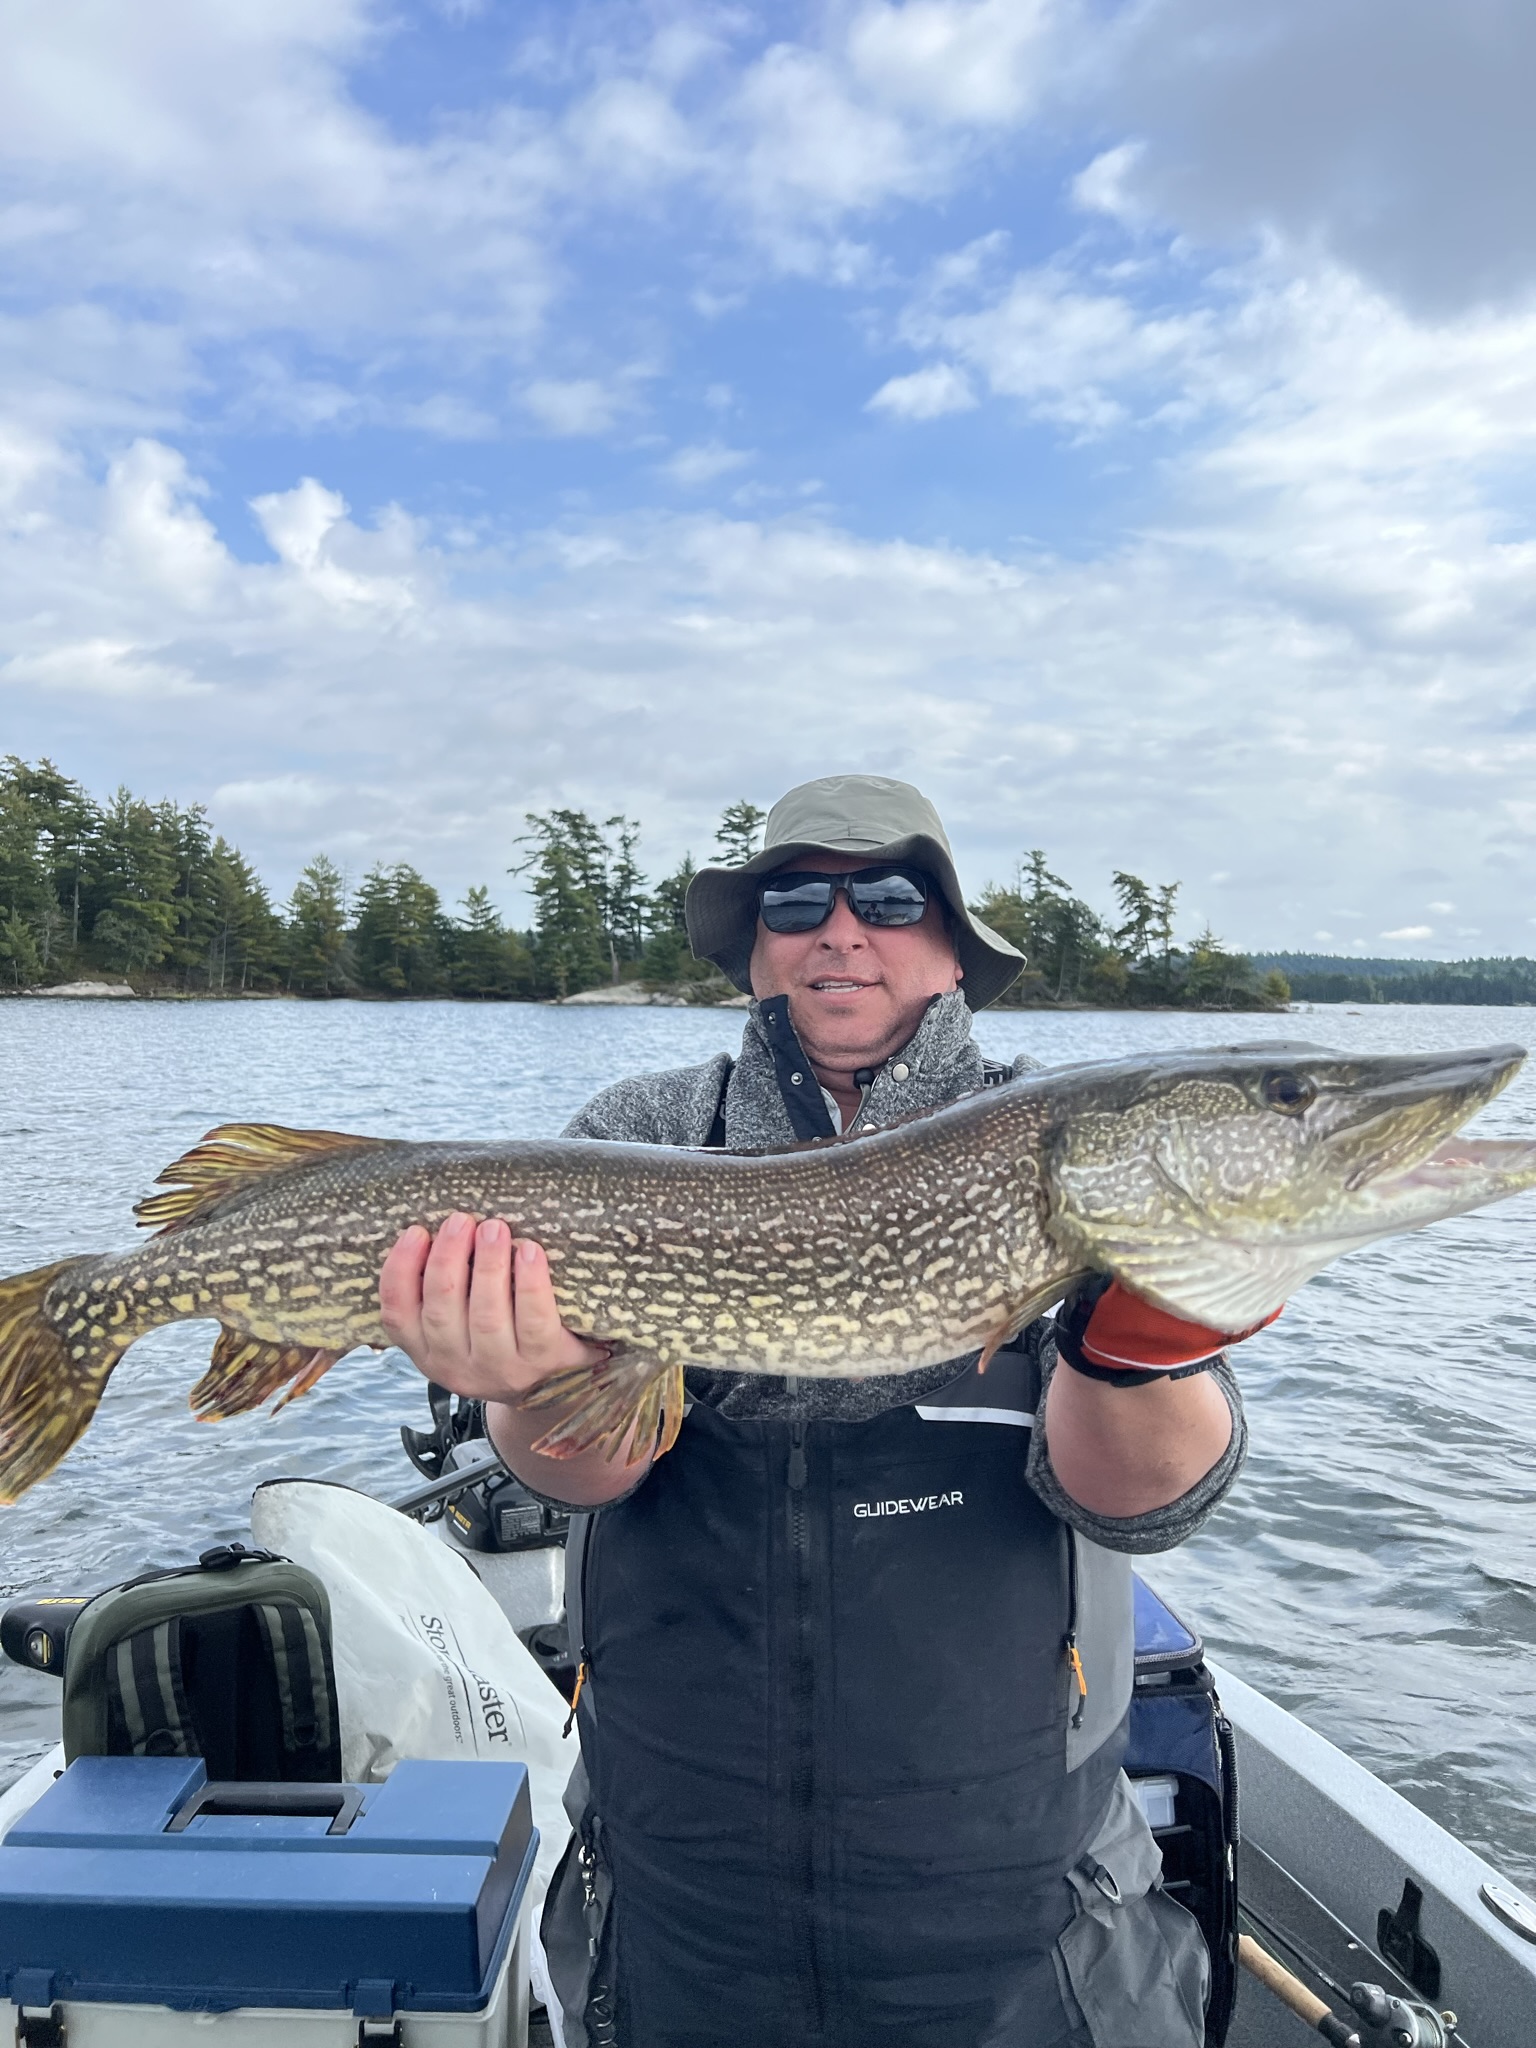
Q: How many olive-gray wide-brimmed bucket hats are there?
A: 1